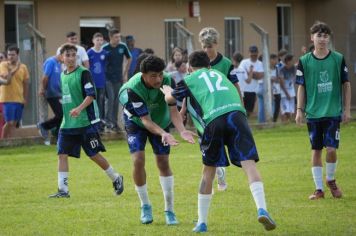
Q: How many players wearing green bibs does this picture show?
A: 5